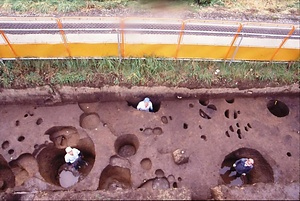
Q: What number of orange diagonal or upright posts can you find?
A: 6